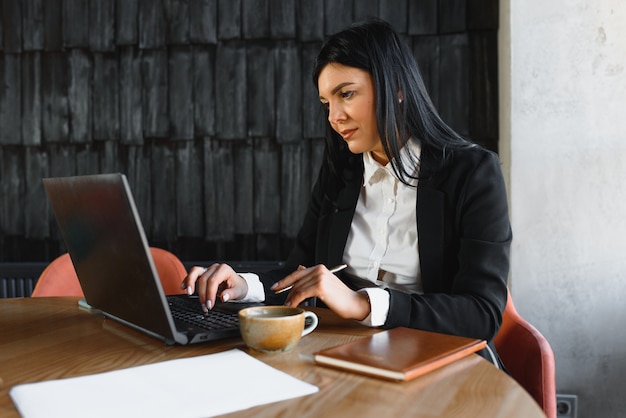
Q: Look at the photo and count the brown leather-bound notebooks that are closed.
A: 1